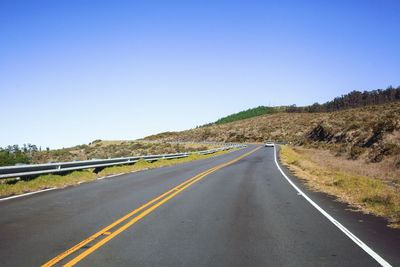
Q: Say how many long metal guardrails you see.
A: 1